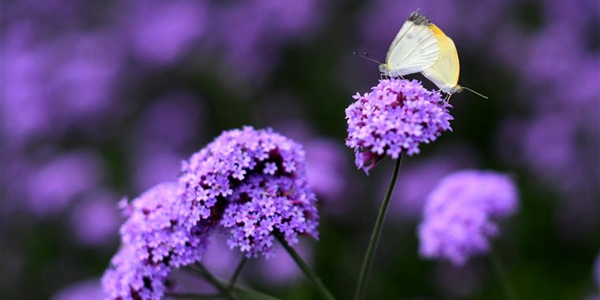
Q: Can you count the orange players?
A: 0